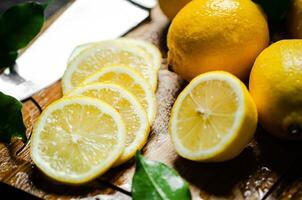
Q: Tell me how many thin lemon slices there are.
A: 5